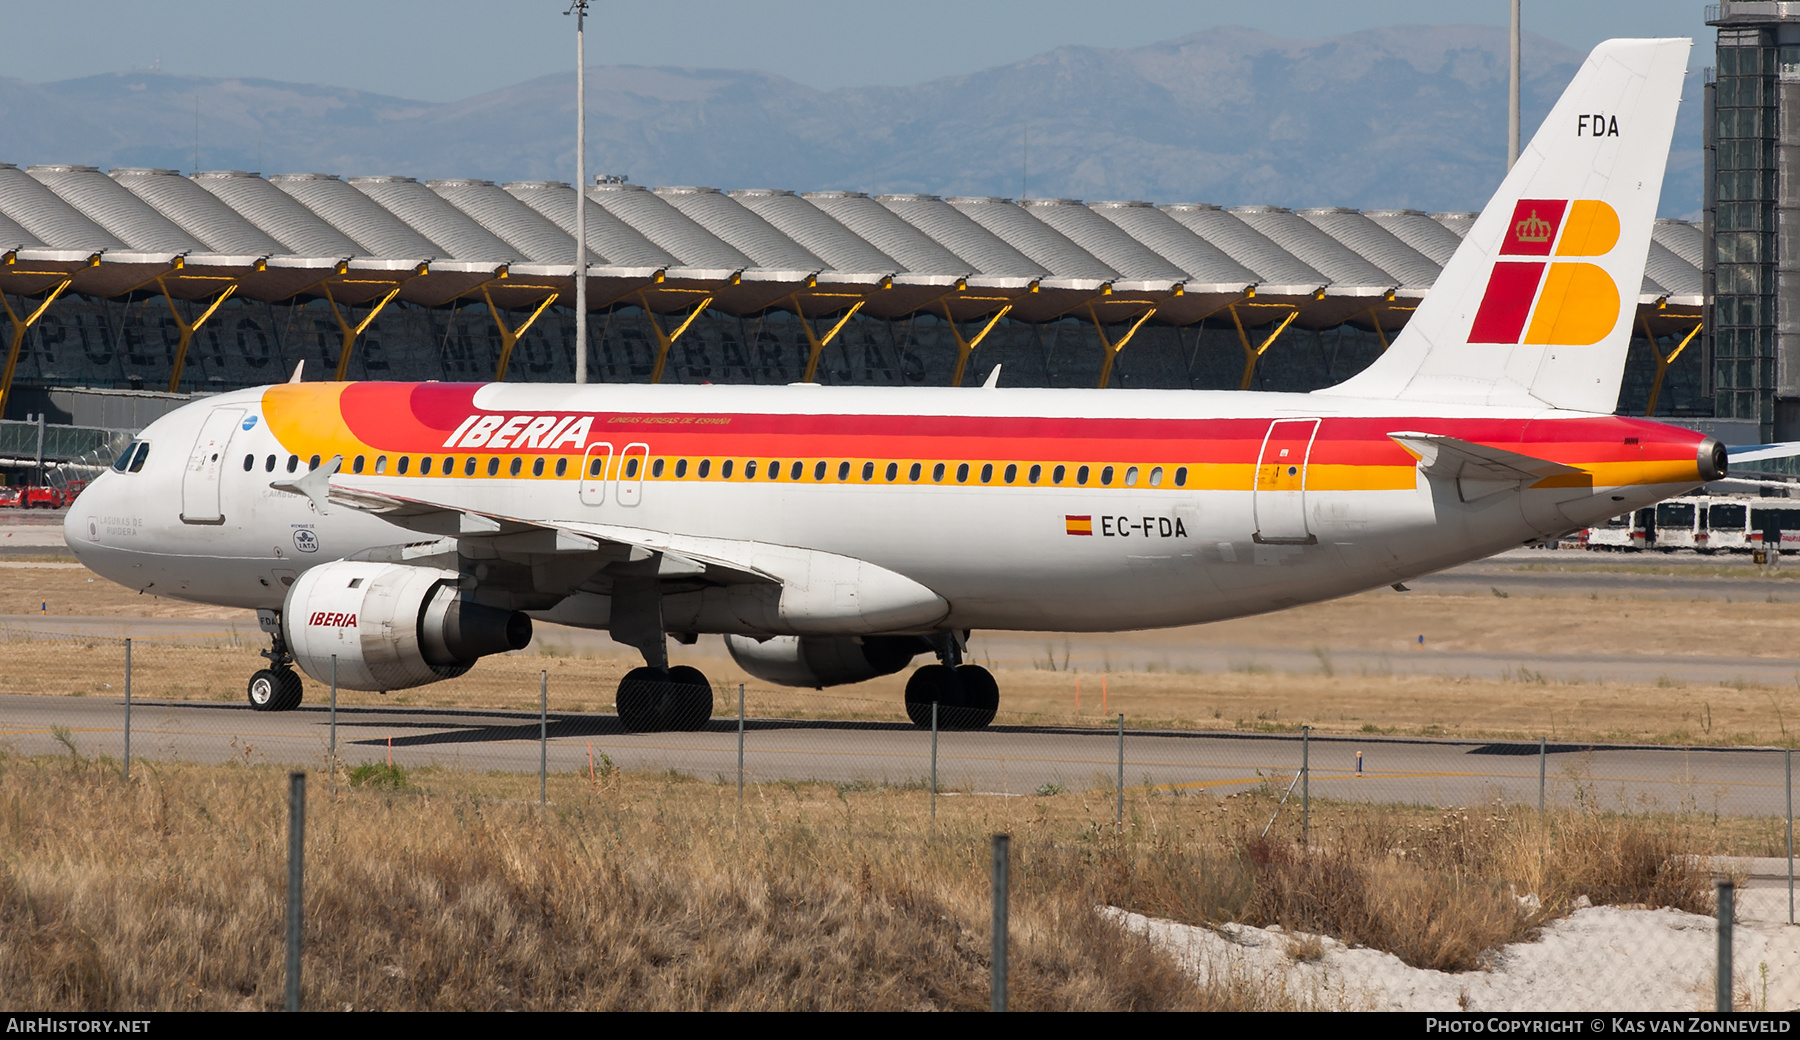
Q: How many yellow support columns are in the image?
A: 11